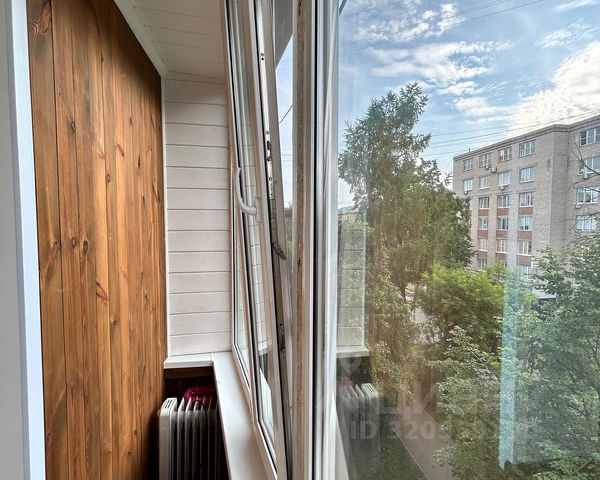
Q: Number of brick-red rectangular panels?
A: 9